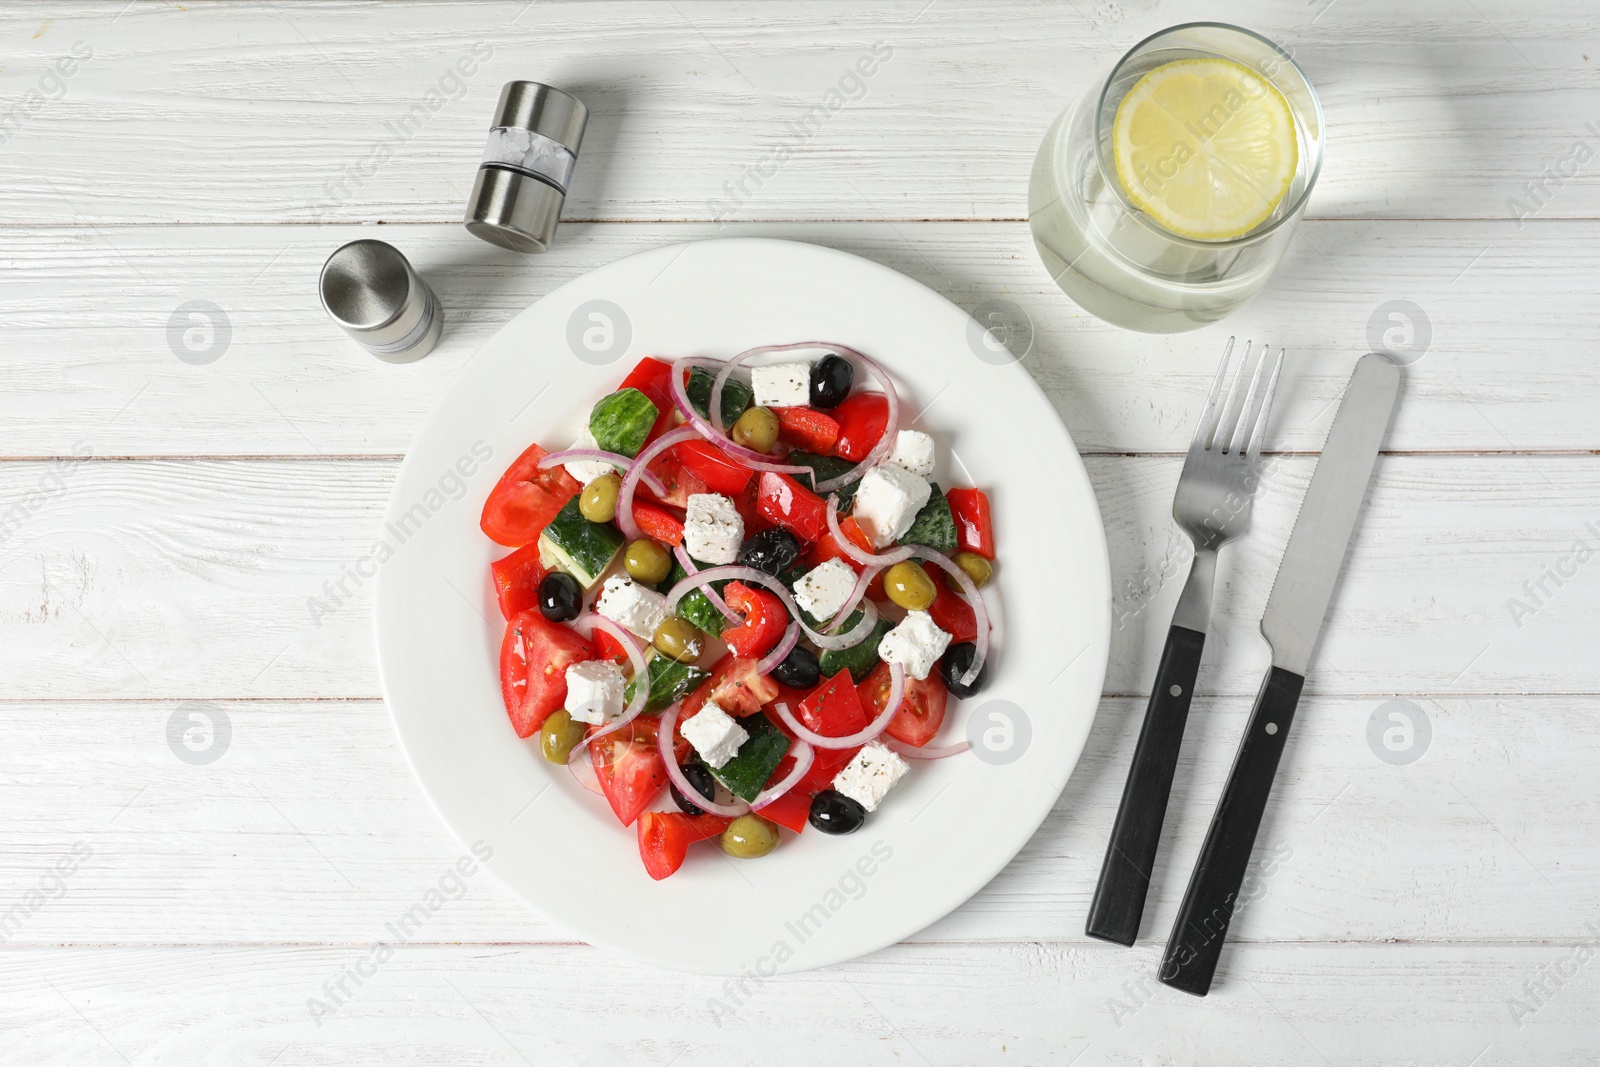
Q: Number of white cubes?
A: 11